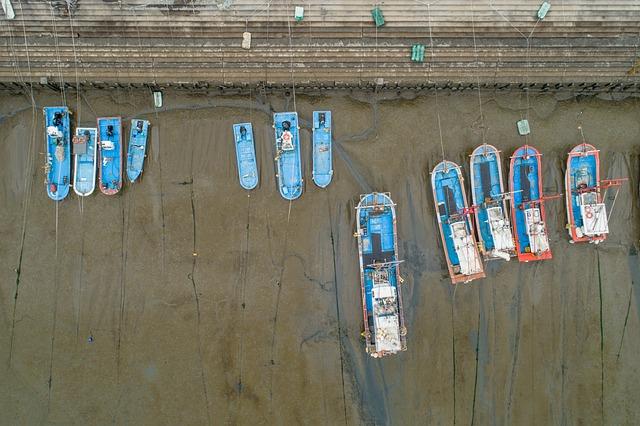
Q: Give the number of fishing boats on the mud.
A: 12